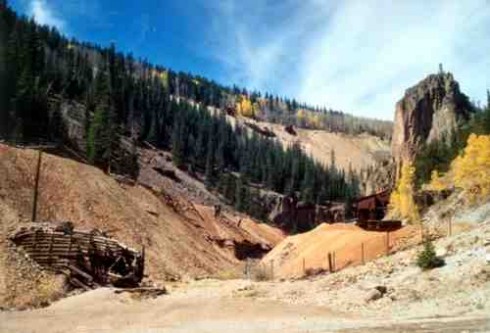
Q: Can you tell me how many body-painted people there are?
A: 0